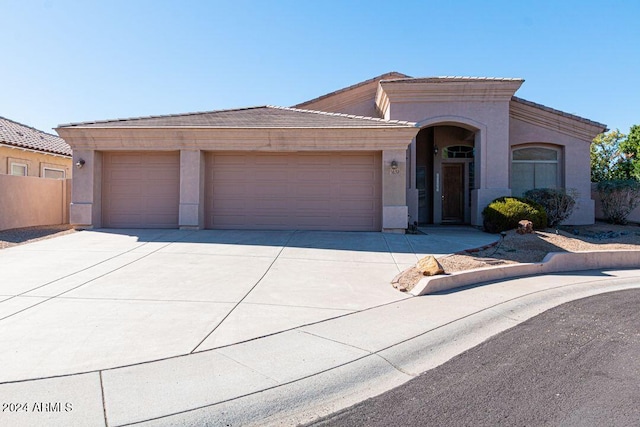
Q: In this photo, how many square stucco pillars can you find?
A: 3